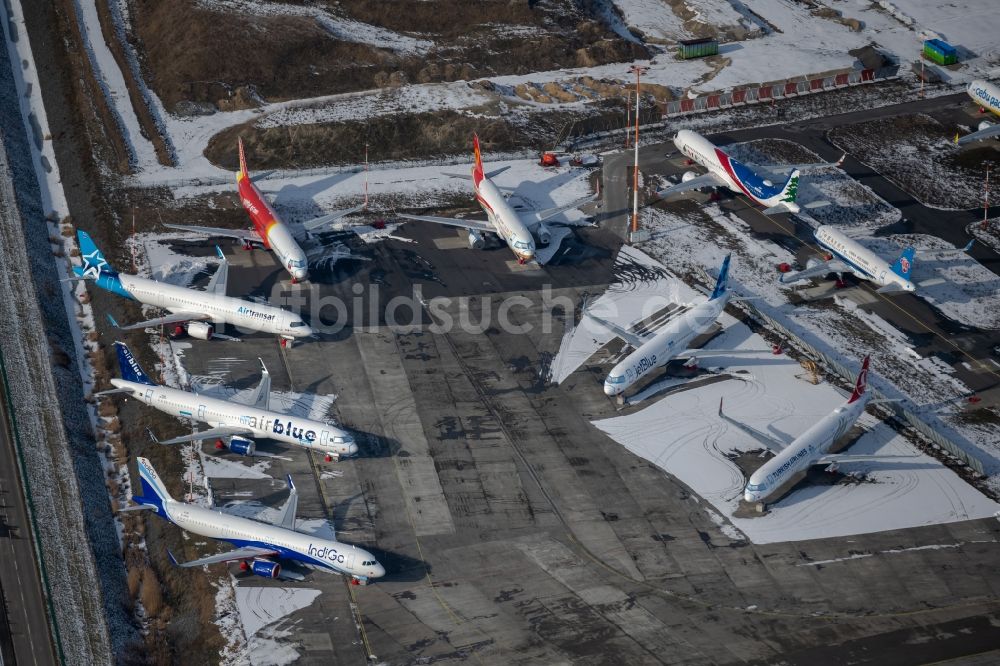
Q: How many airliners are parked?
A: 10